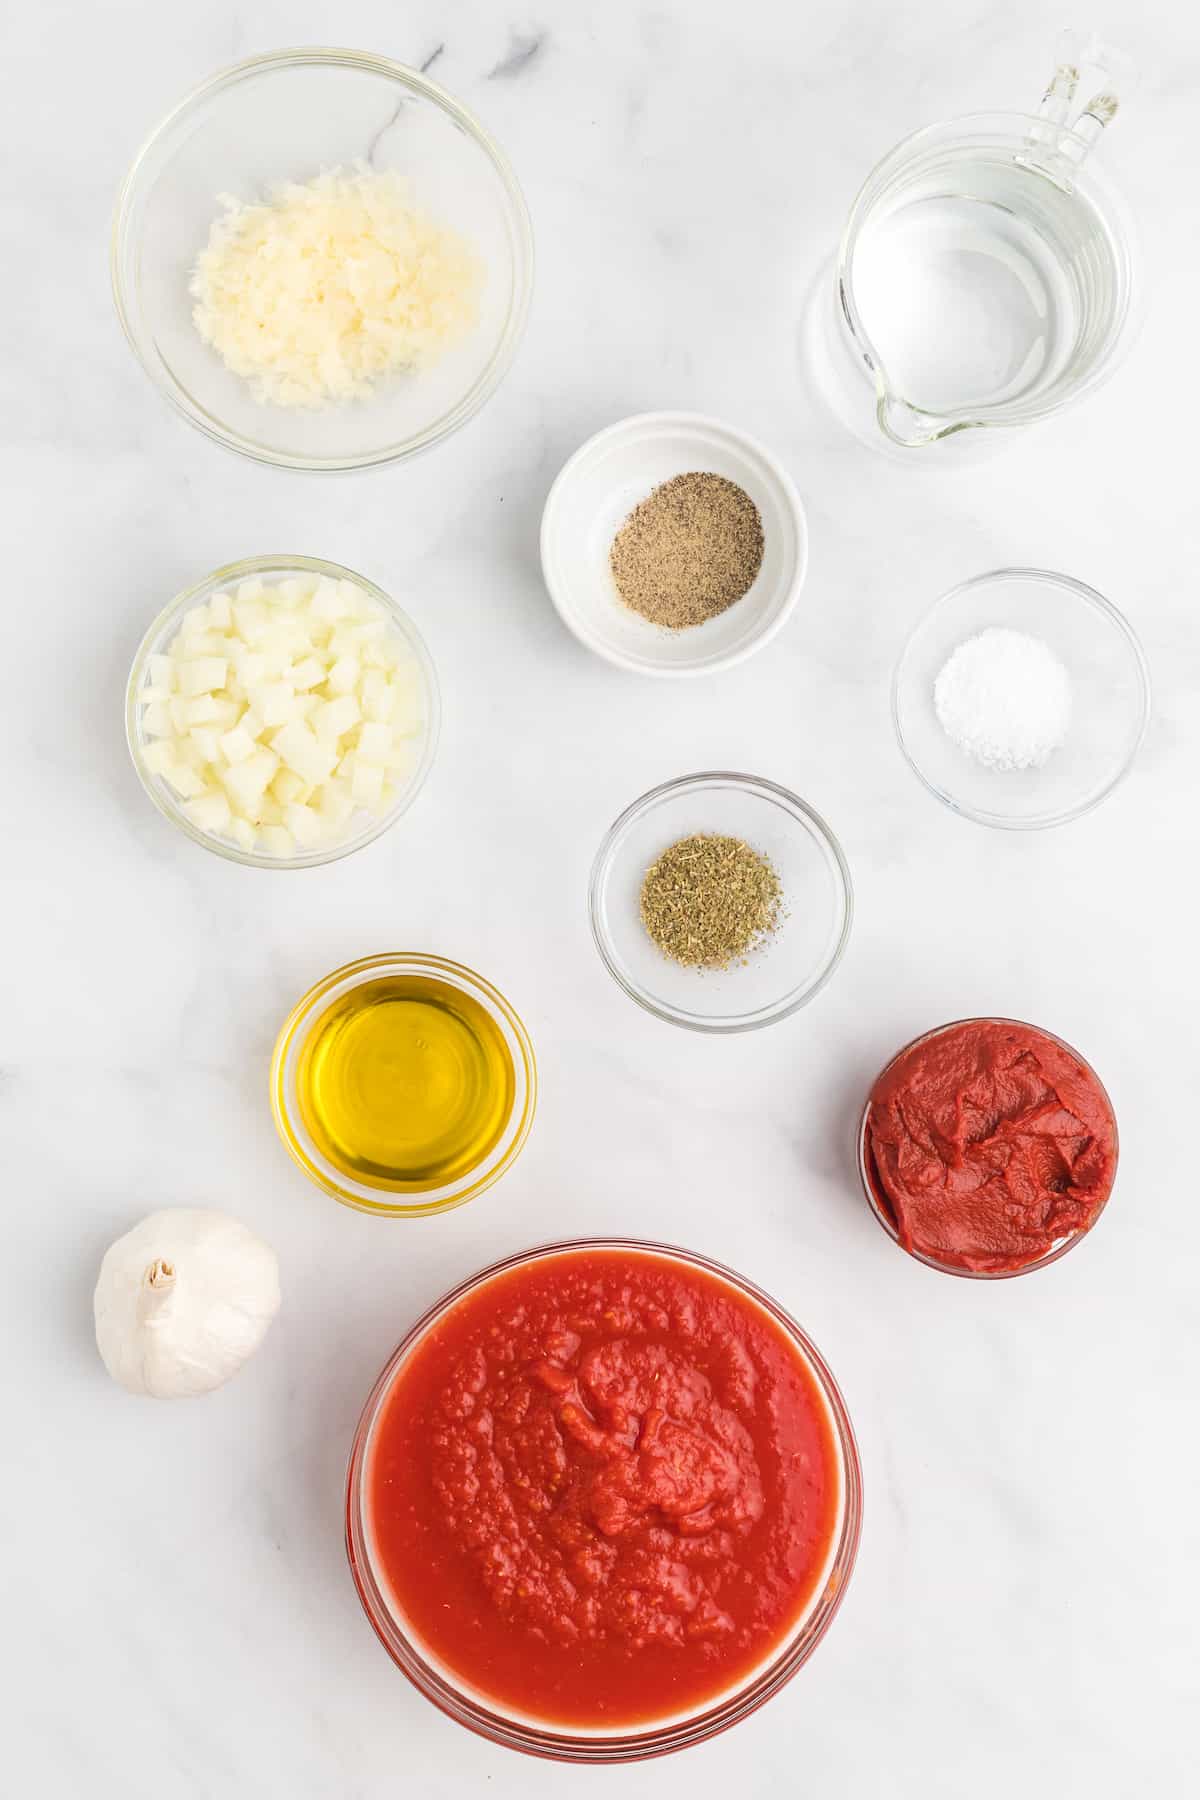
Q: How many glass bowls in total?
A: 7